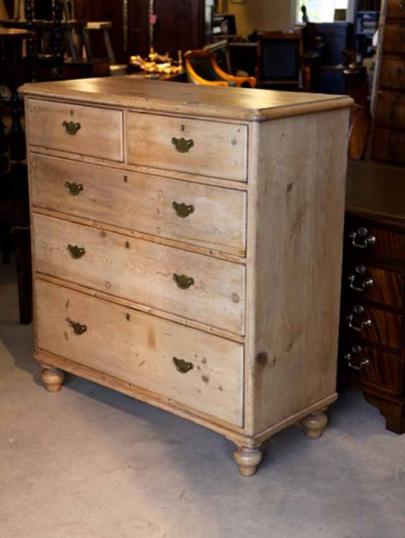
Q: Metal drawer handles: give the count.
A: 12